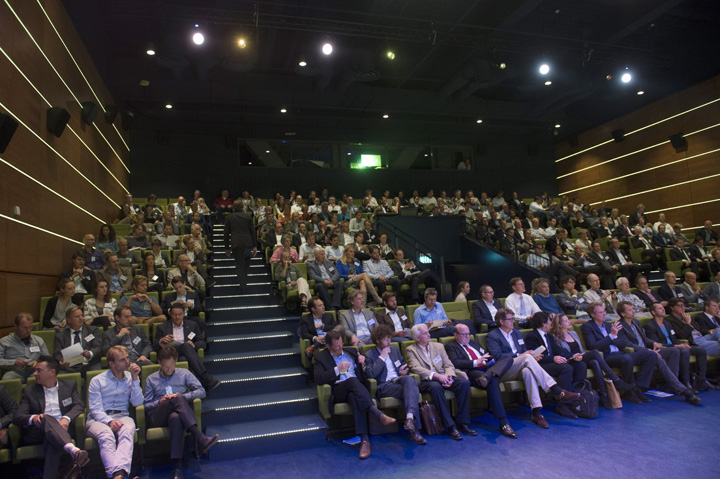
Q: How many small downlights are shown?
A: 9